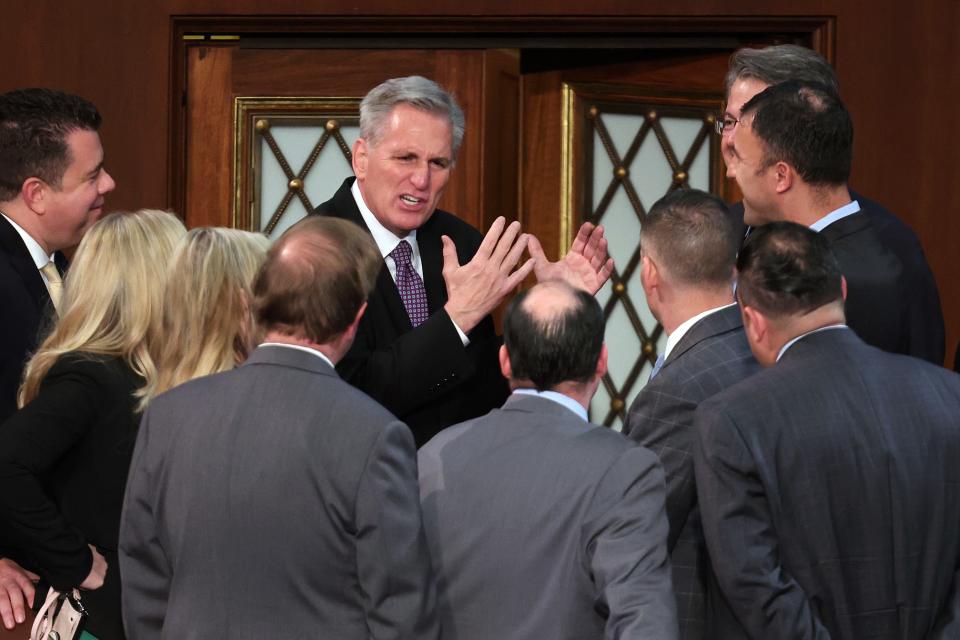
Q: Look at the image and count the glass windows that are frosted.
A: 2